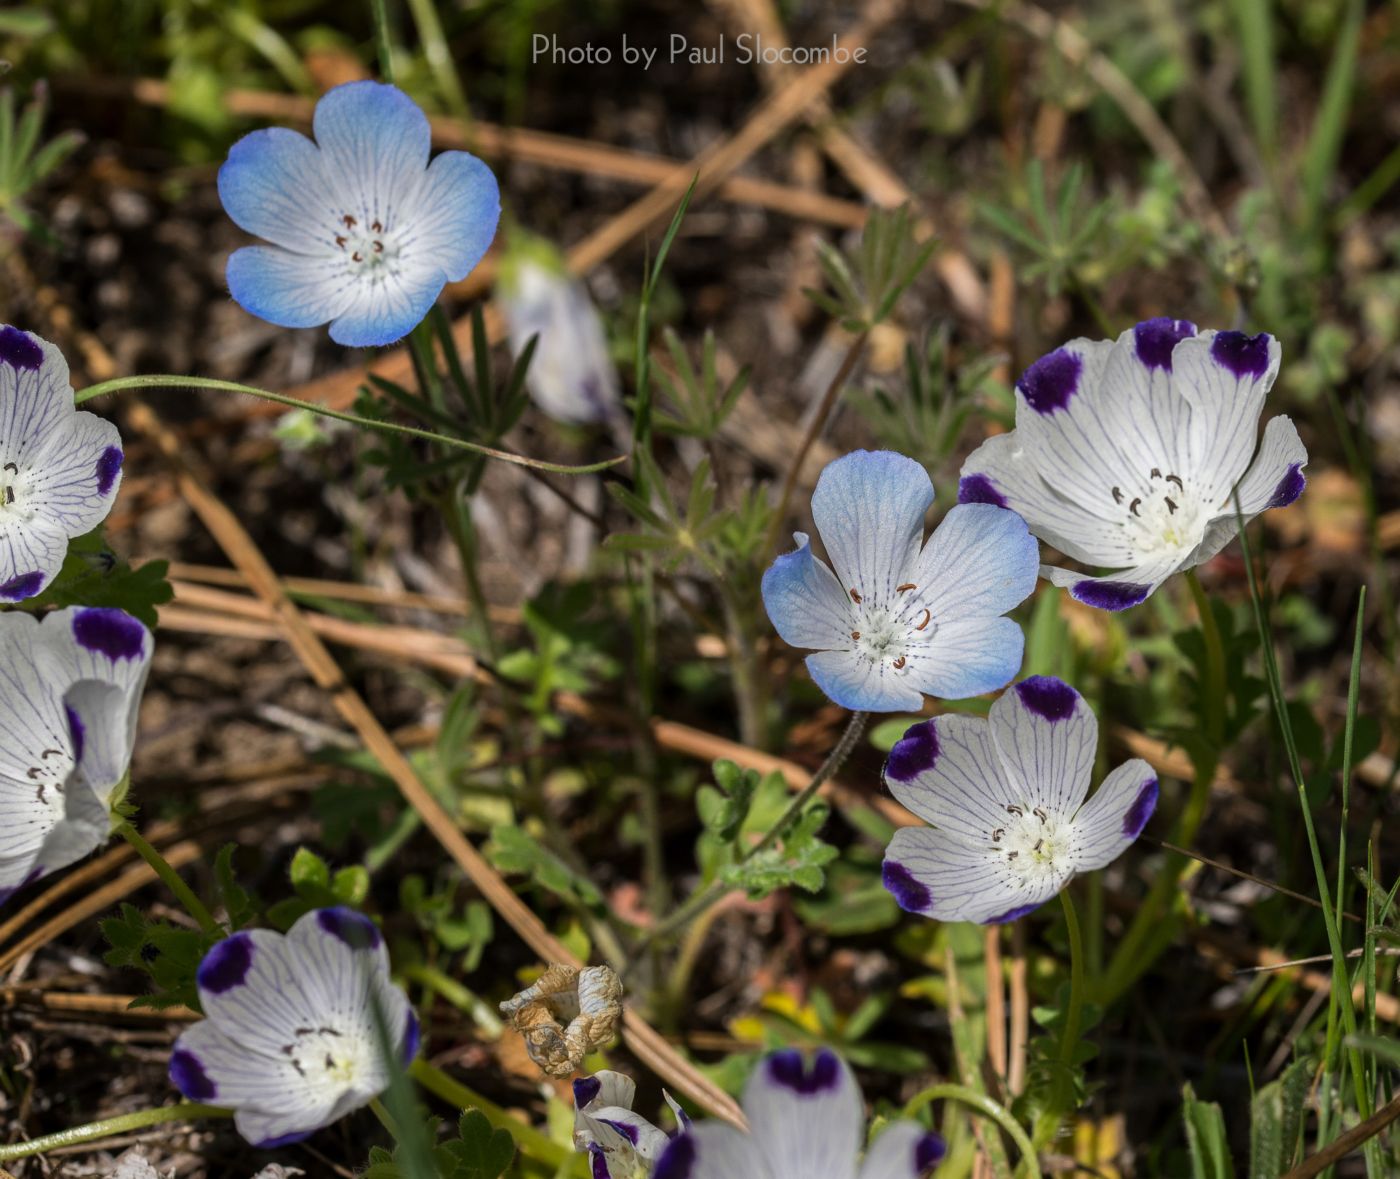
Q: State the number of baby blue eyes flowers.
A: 2